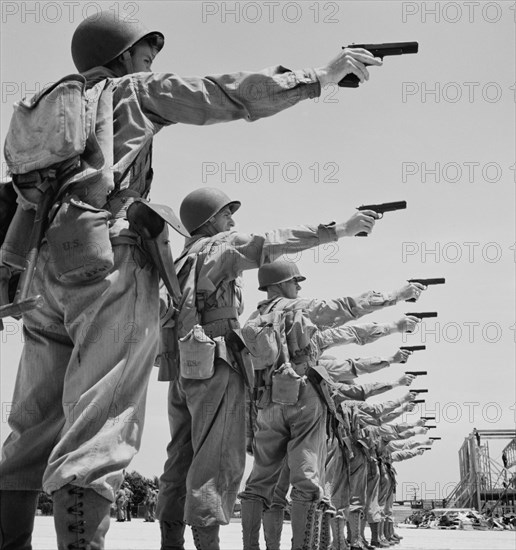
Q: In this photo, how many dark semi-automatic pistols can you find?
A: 12